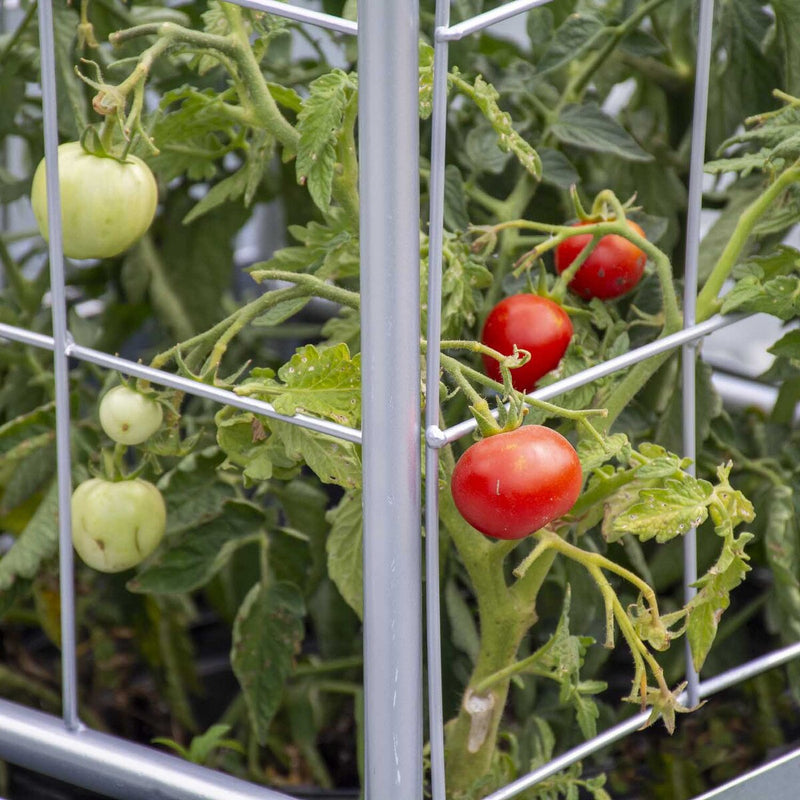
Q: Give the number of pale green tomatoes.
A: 3